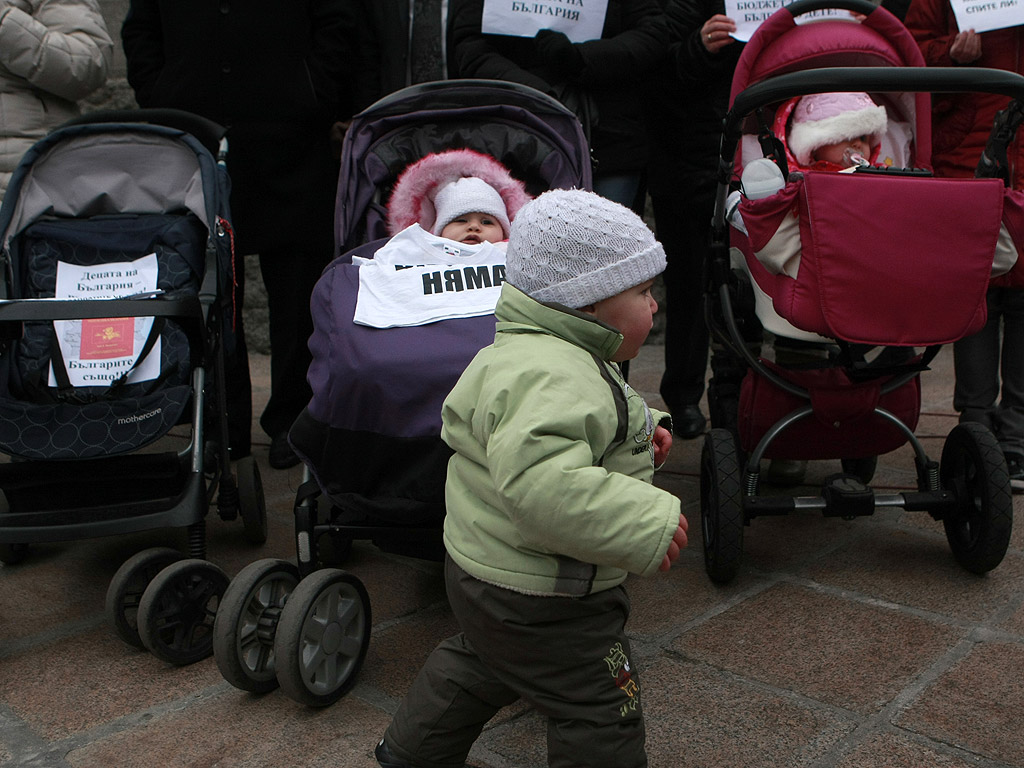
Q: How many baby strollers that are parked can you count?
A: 3